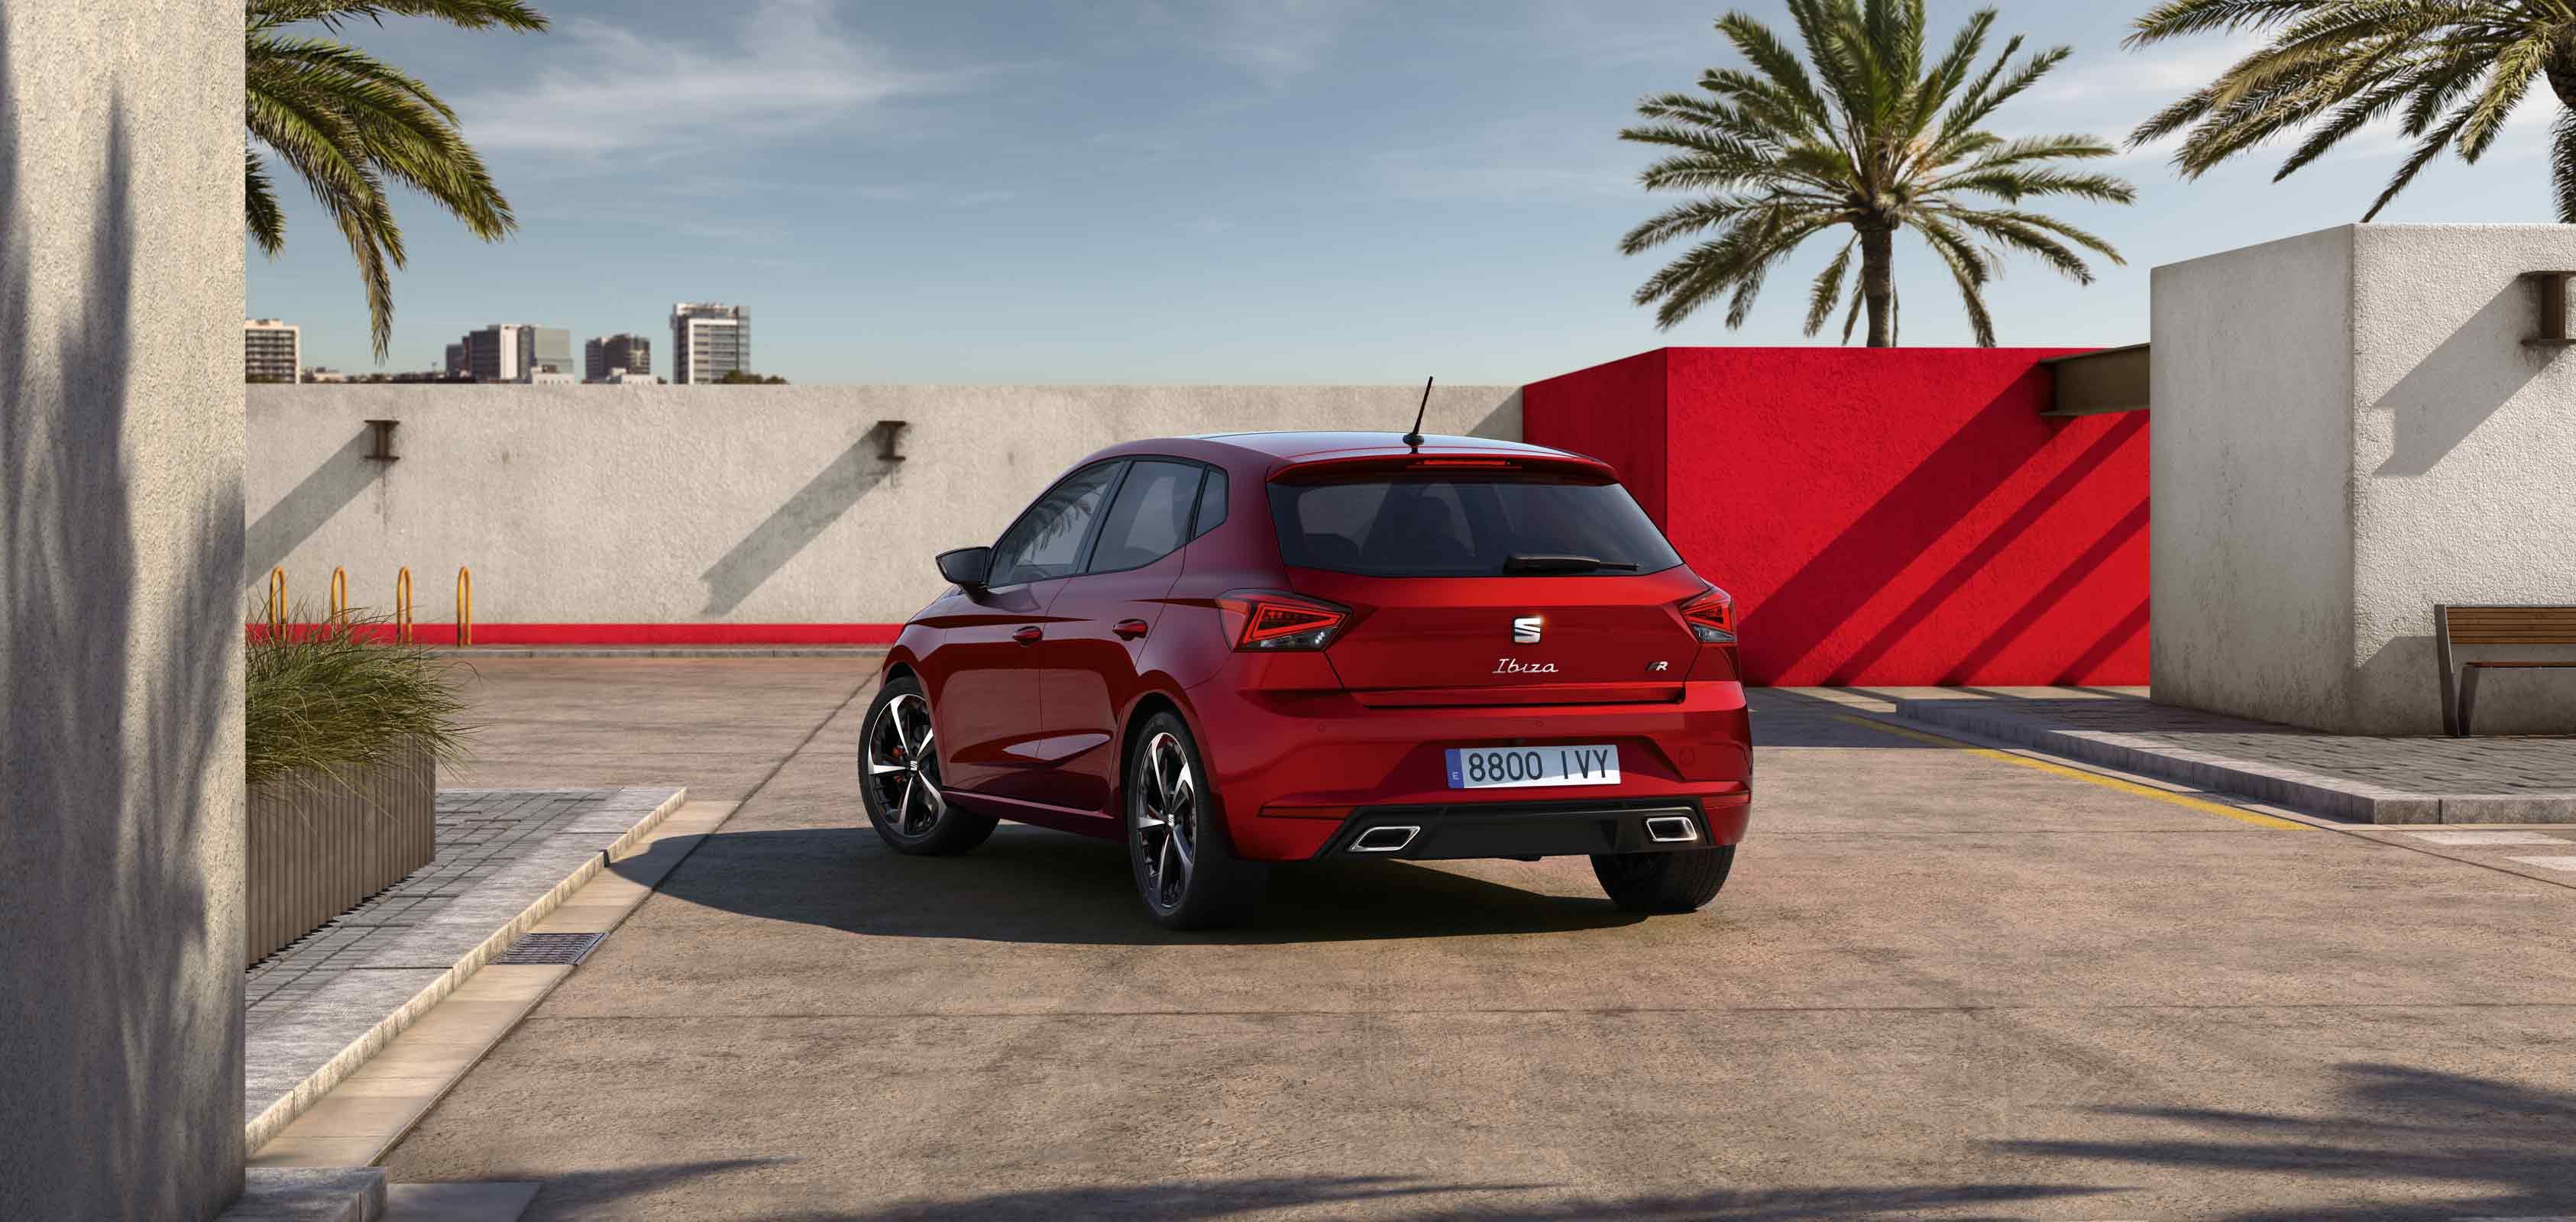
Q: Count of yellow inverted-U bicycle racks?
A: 4